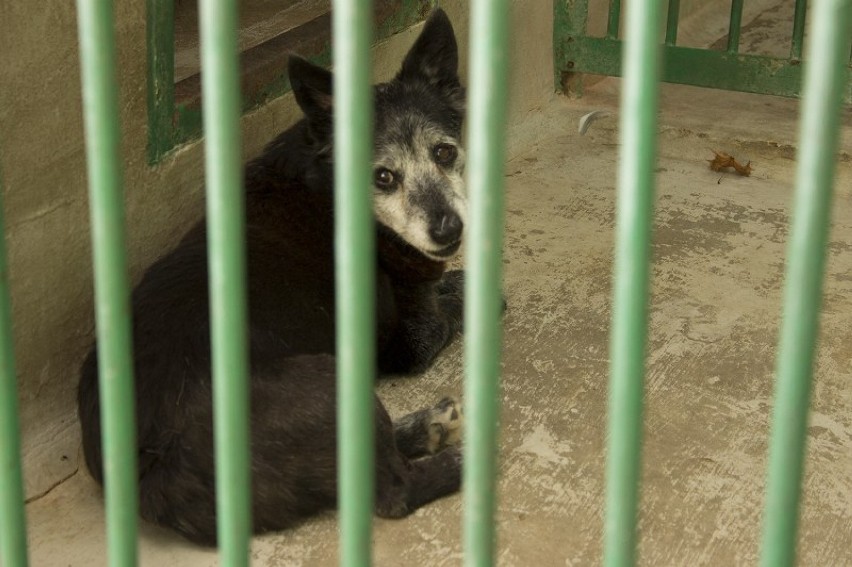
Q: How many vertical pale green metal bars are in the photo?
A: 7